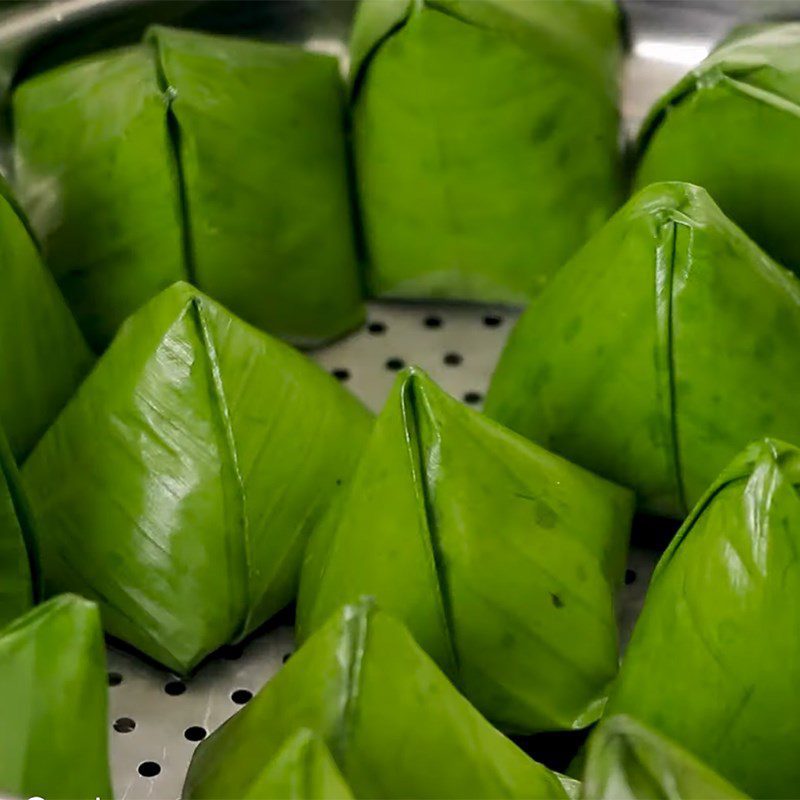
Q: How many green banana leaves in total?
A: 13